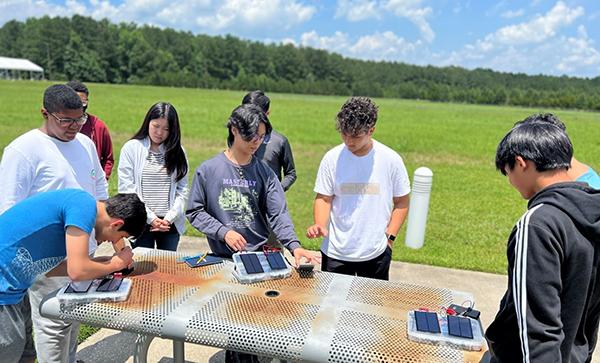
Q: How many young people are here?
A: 9